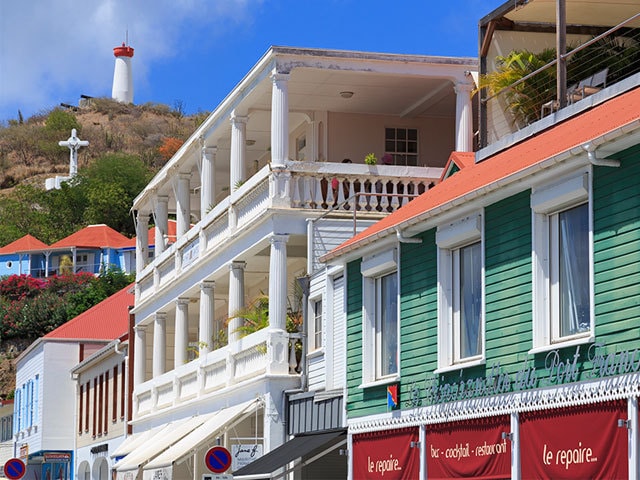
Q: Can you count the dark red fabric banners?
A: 3